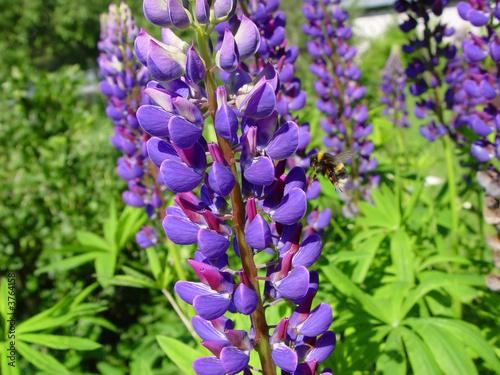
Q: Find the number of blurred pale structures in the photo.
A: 1